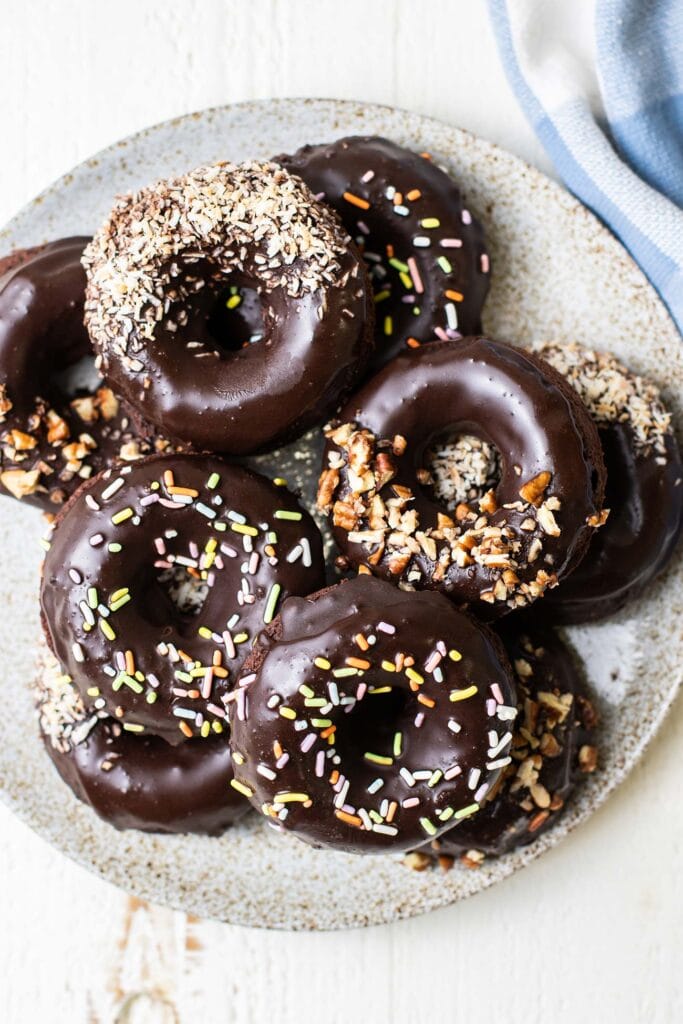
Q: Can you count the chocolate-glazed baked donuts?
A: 9